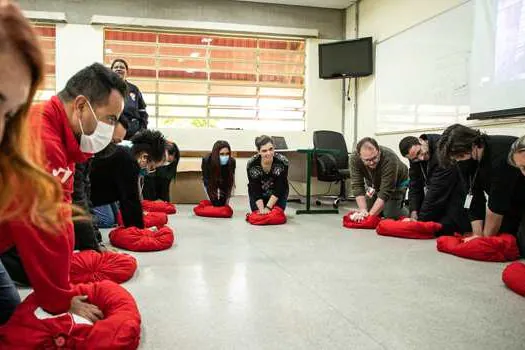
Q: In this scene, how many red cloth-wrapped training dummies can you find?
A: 11